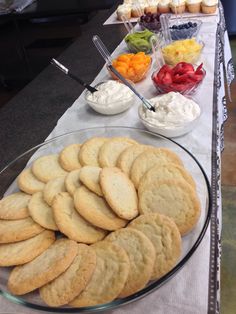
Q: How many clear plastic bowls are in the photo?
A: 8